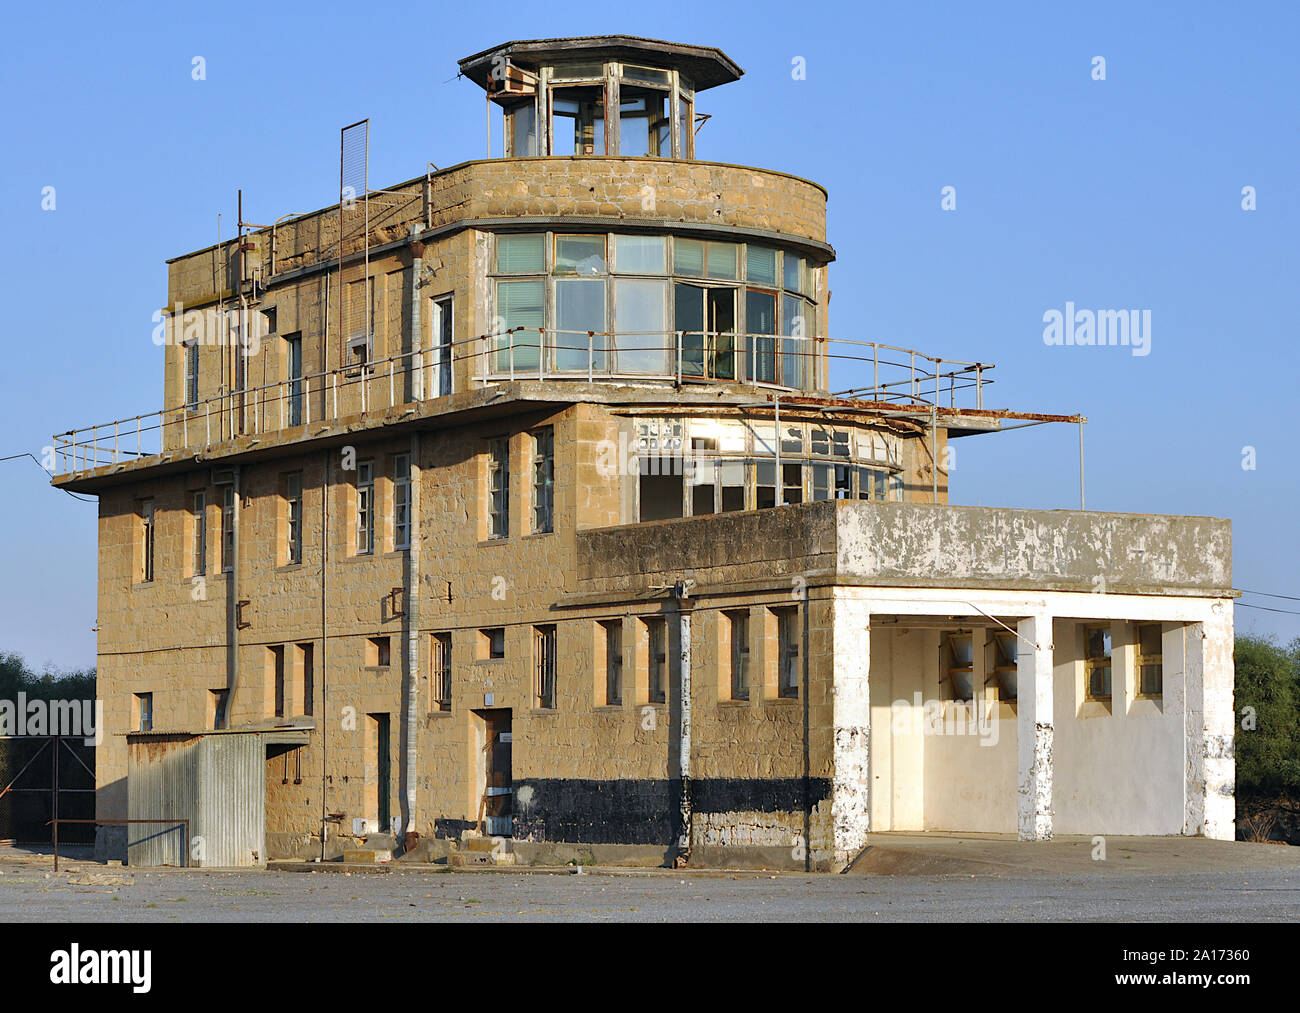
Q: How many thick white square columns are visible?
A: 3